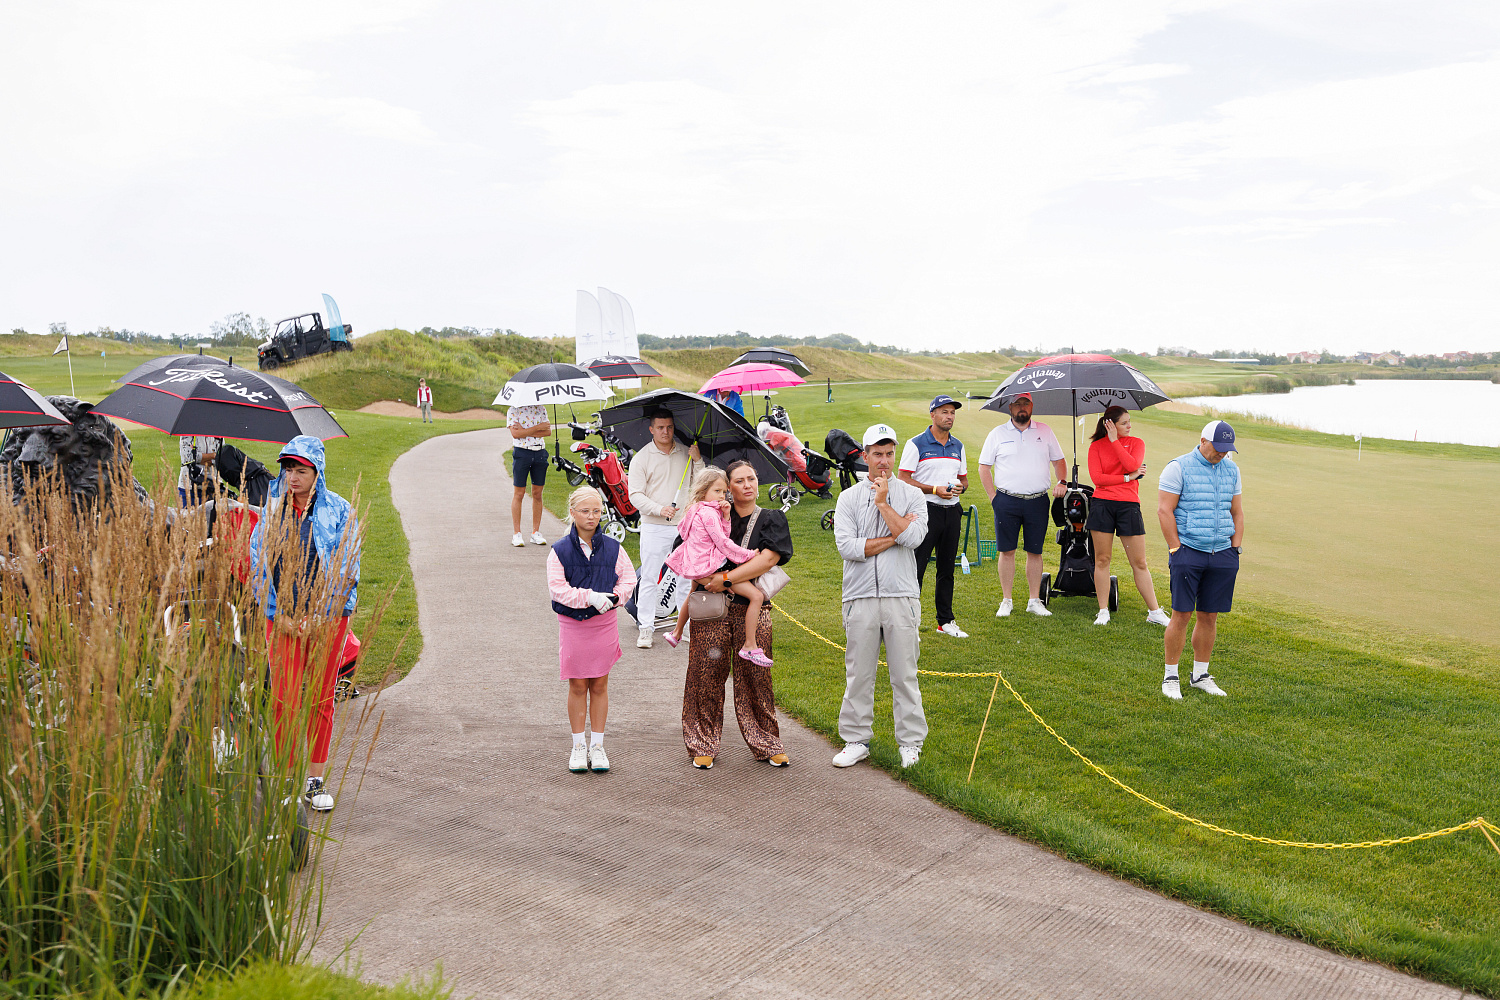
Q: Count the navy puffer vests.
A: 1